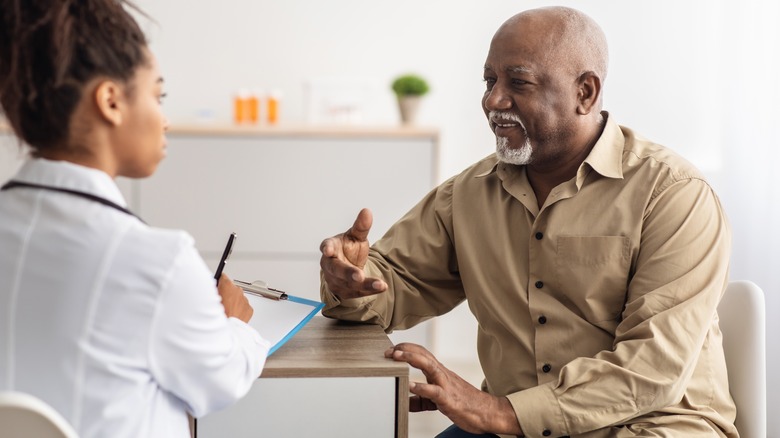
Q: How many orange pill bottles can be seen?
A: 3